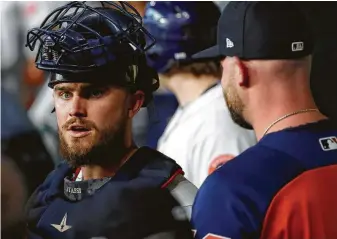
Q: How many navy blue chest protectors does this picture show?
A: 1